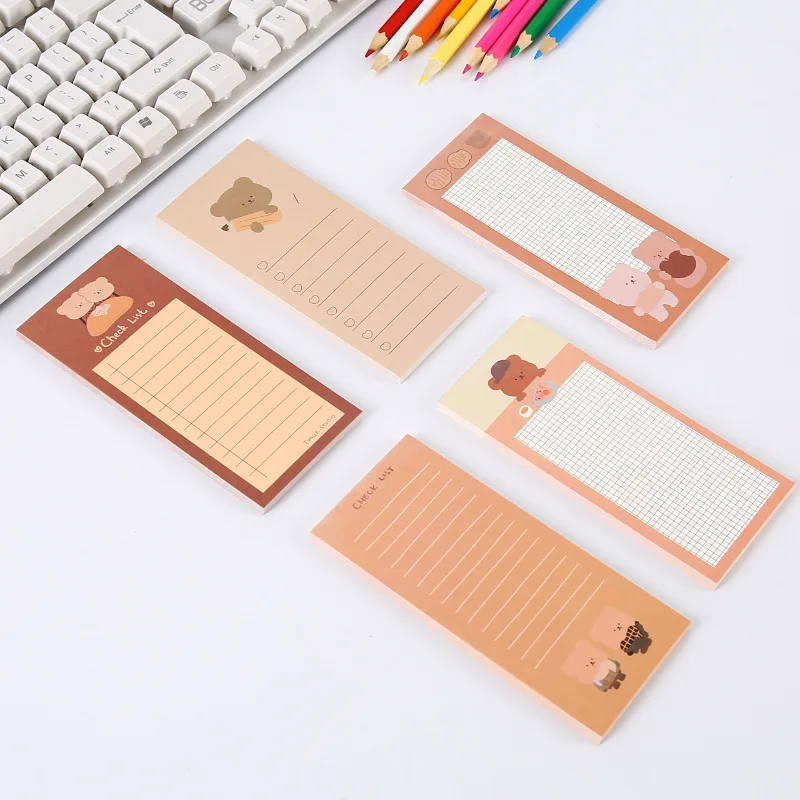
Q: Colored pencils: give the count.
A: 10